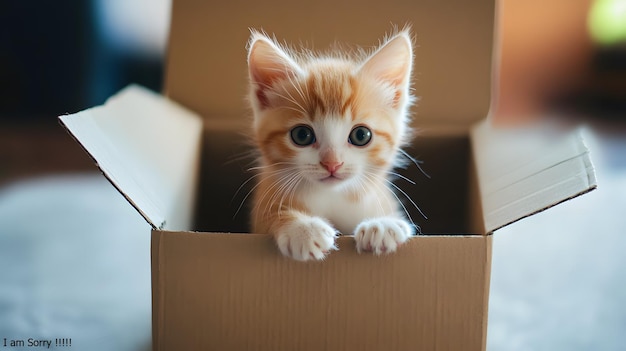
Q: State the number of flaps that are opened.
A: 3